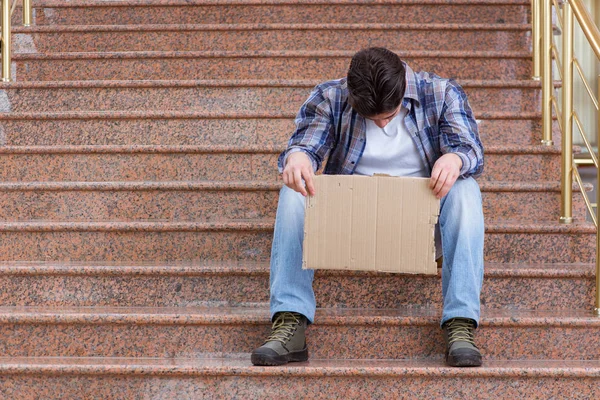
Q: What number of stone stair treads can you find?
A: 11